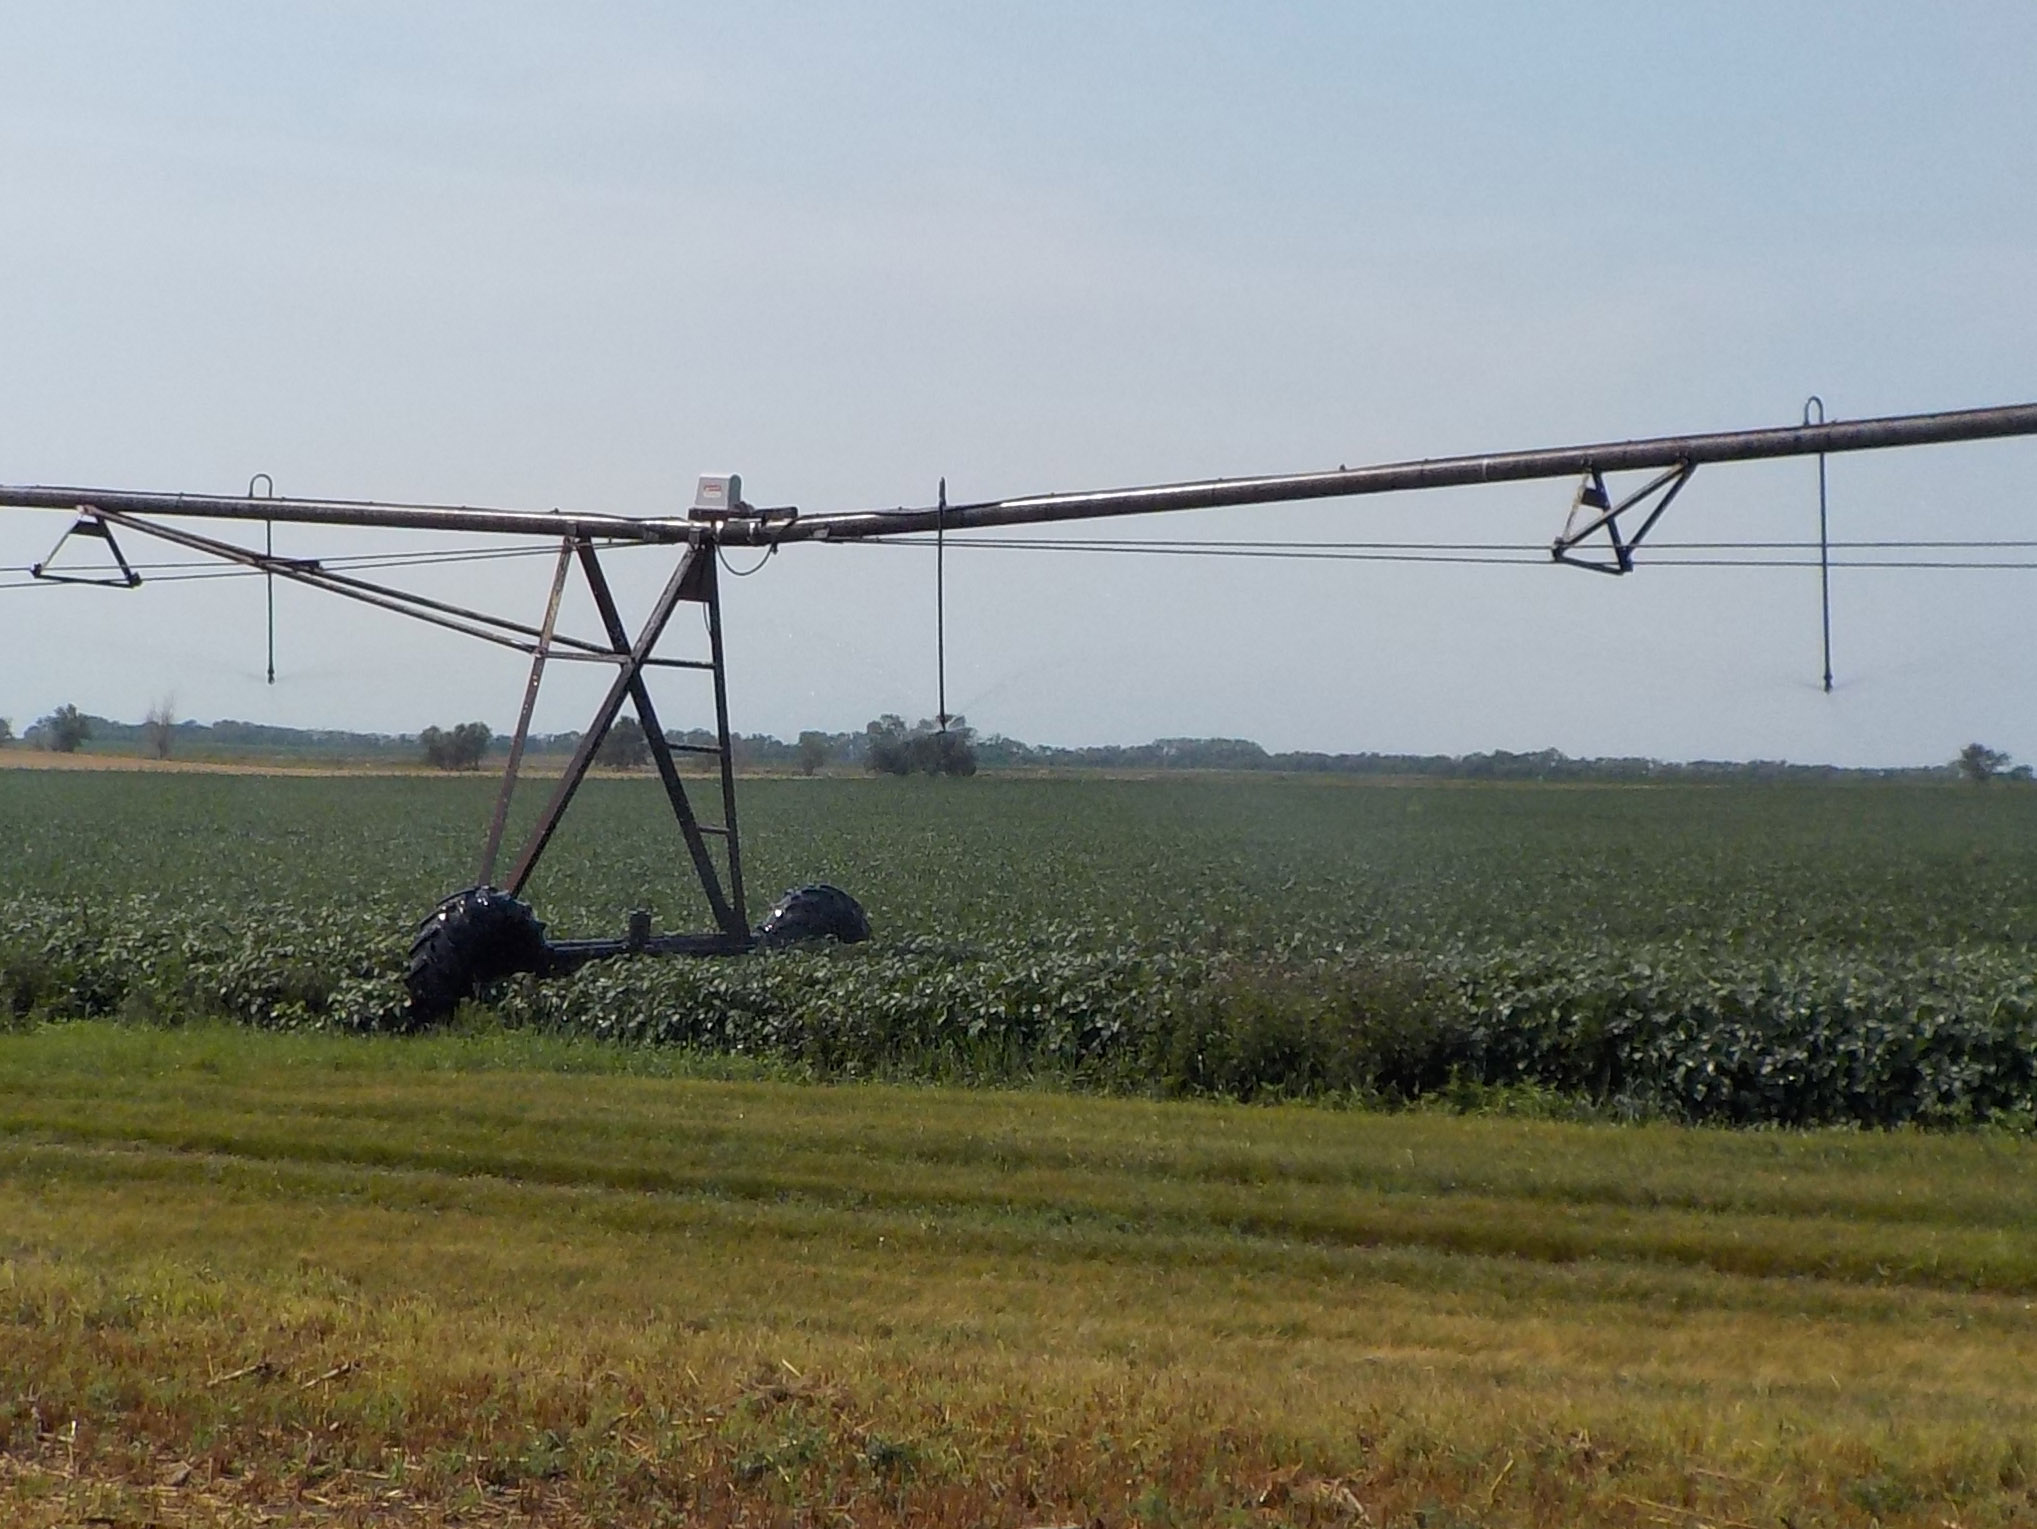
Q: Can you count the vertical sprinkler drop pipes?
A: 3